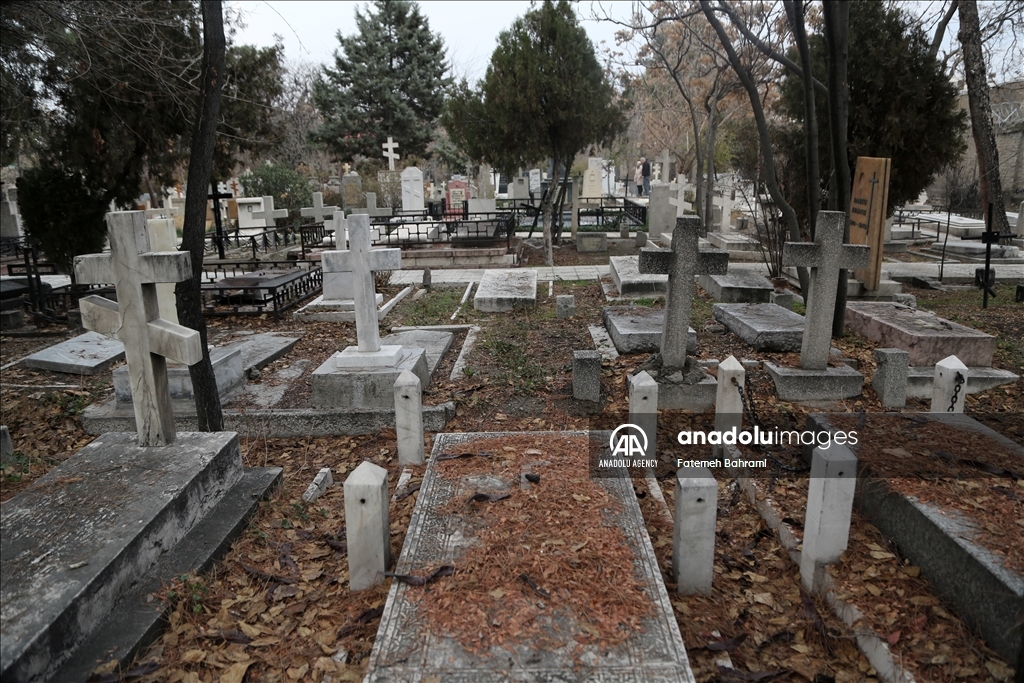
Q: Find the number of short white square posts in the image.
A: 7